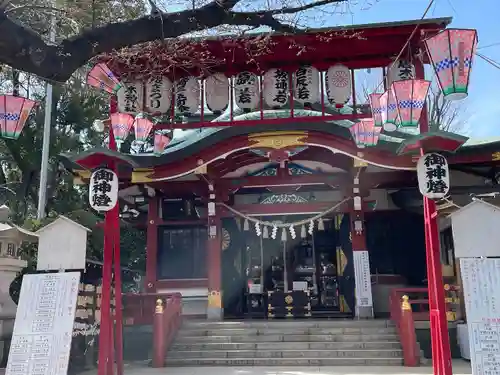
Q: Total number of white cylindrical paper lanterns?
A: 11